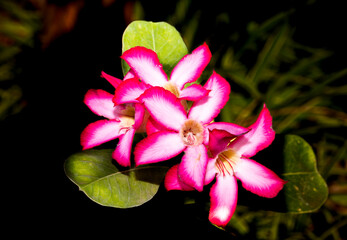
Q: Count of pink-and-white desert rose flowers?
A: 4